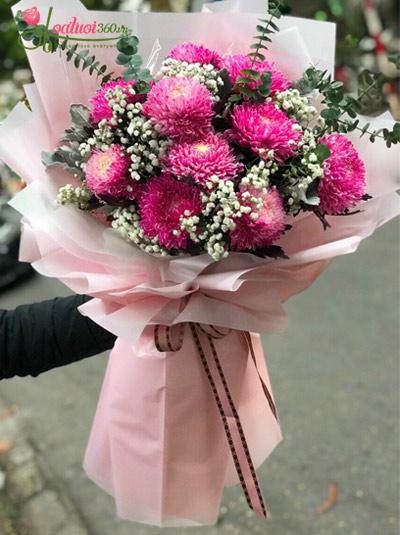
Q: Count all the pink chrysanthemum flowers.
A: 10